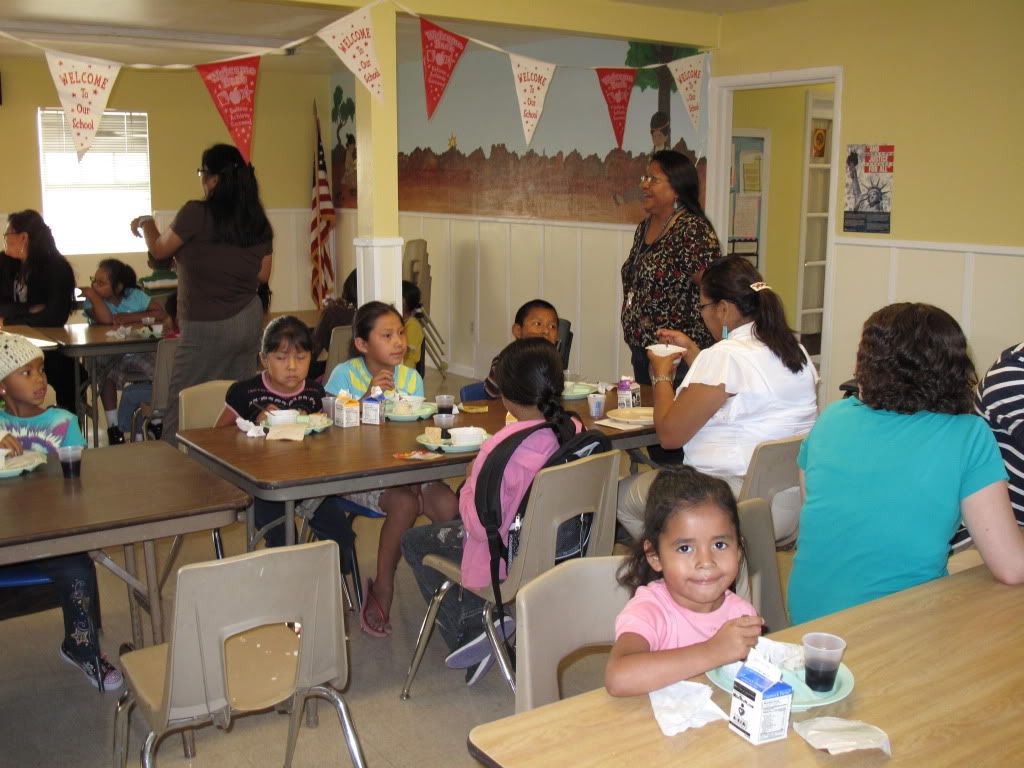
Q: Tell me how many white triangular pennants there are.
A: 4